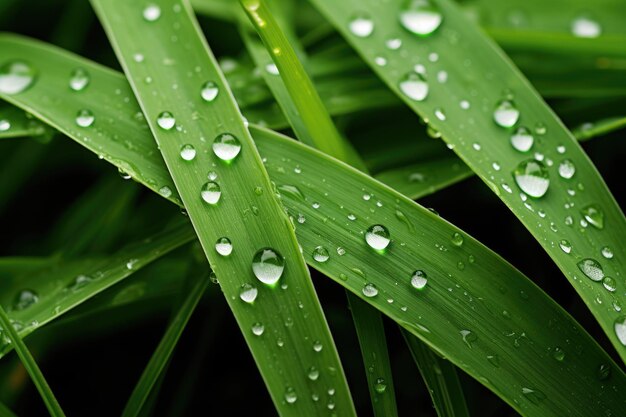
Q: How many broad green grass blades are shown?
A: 3